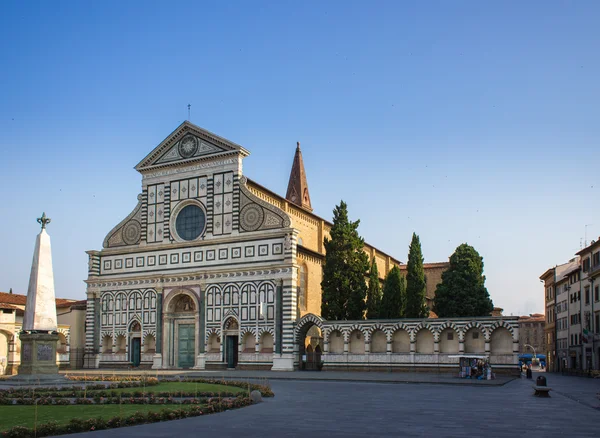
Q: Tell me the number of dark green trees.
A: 5